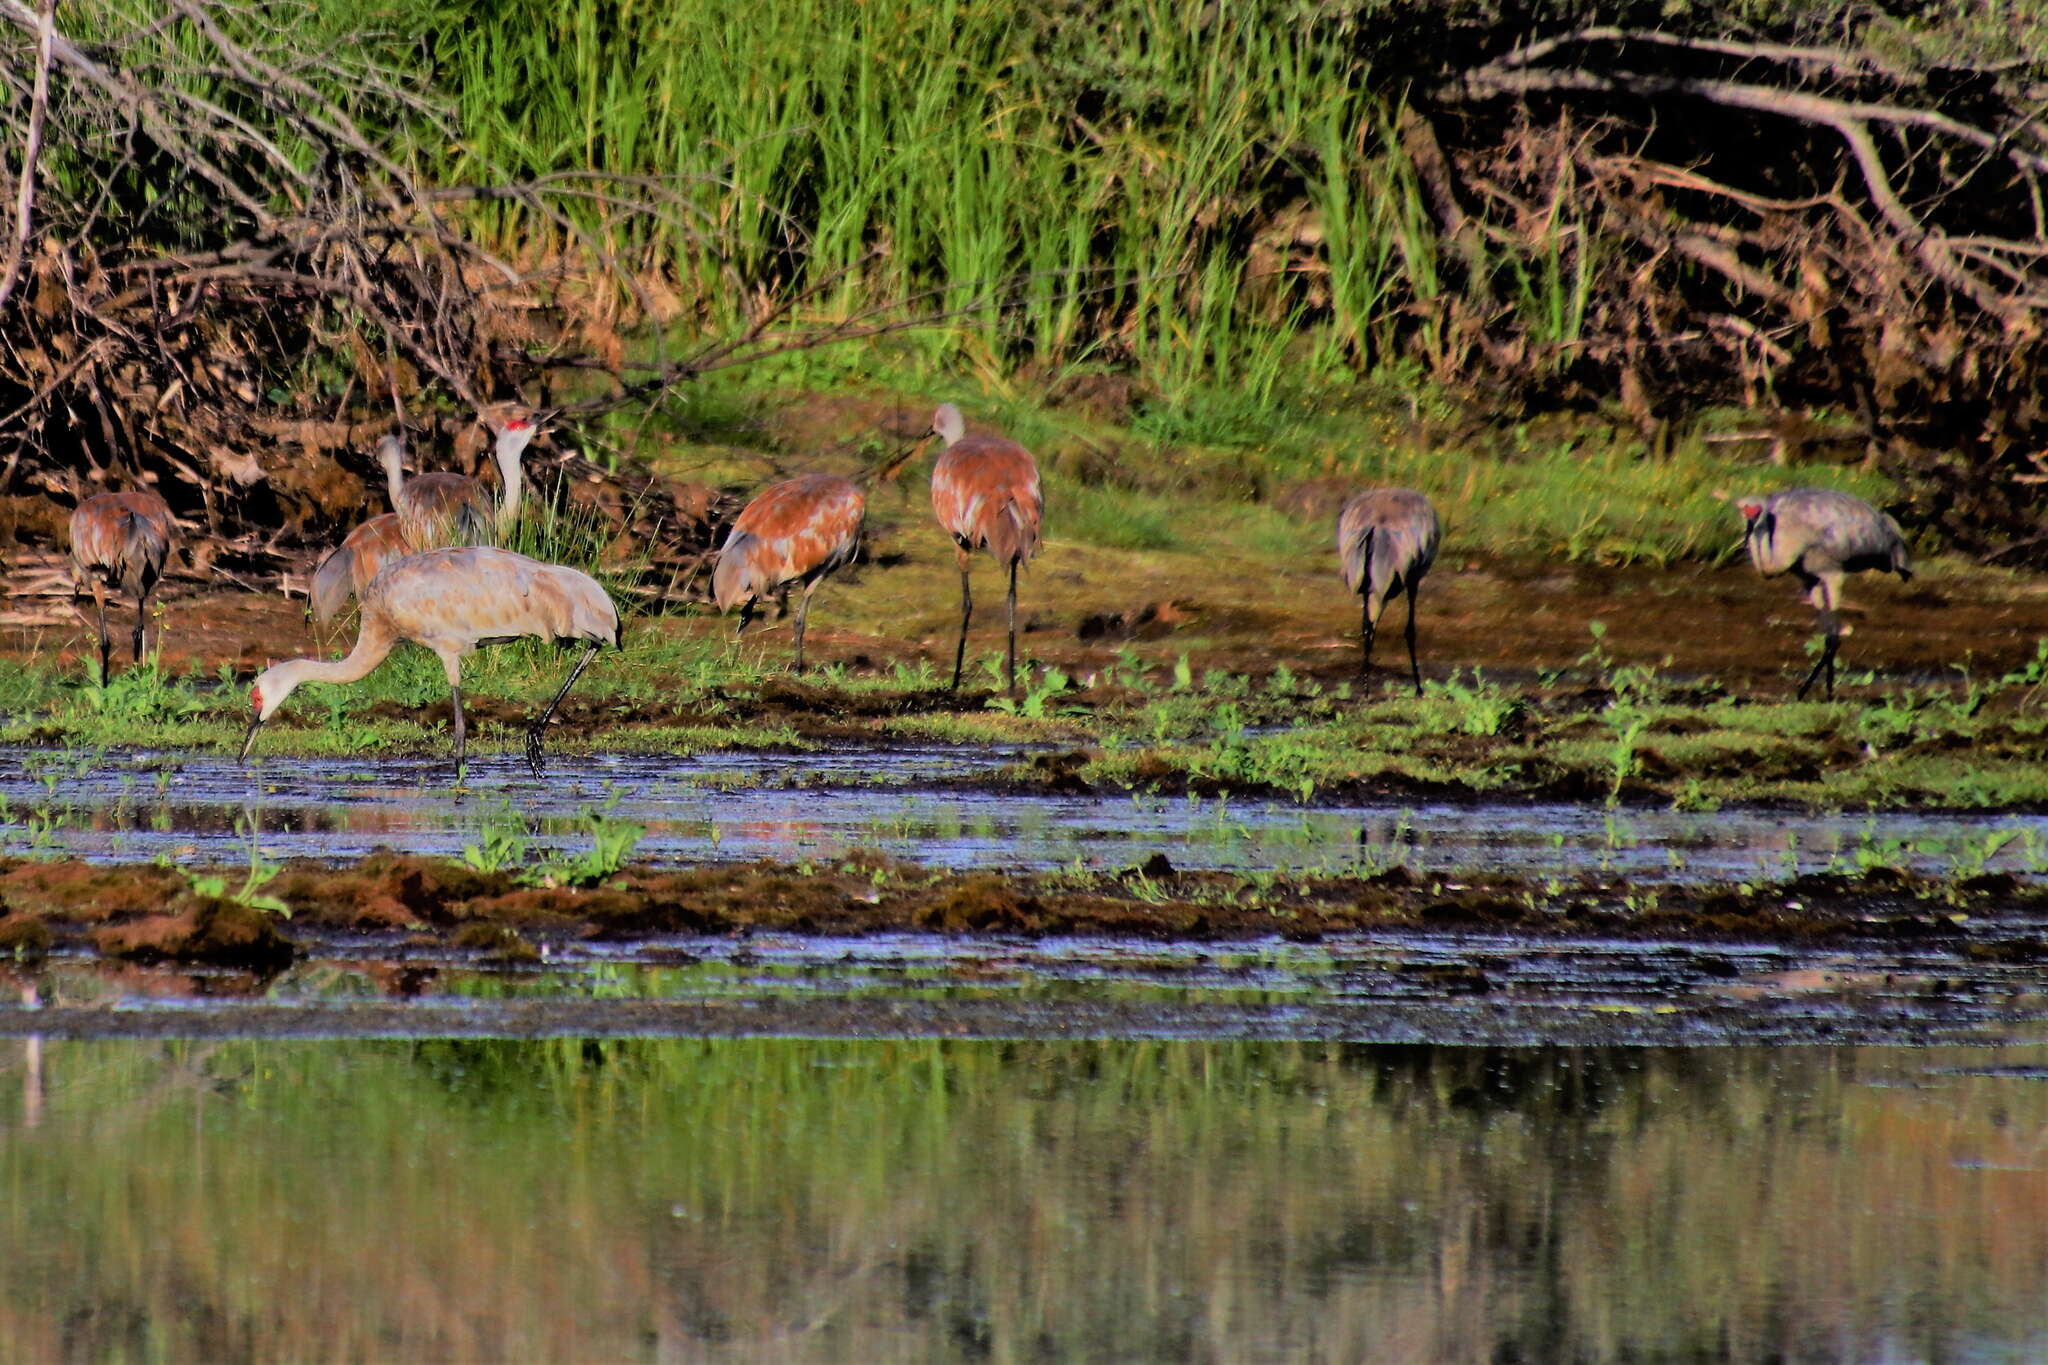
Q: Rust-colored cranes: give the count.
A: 4